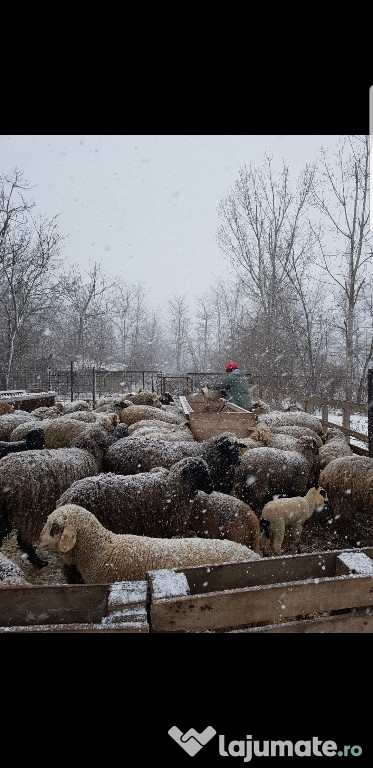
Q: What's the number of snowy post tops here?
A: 3